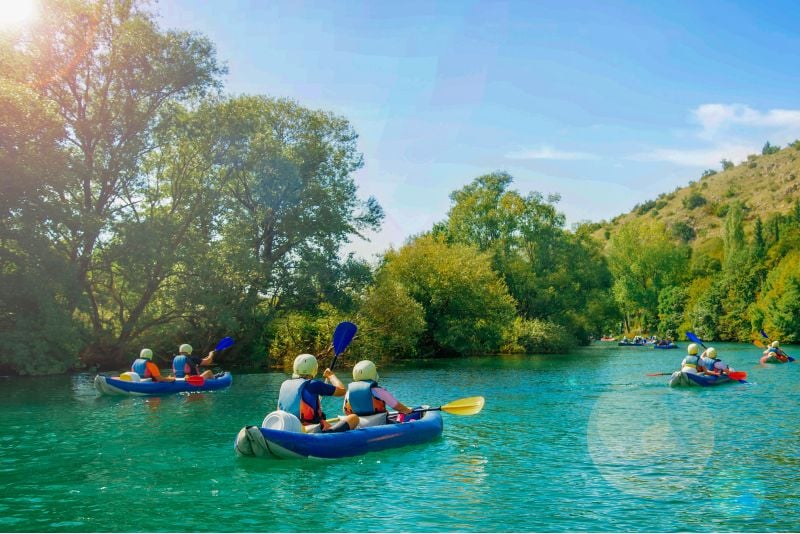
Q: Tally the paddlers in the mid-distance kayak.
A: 2